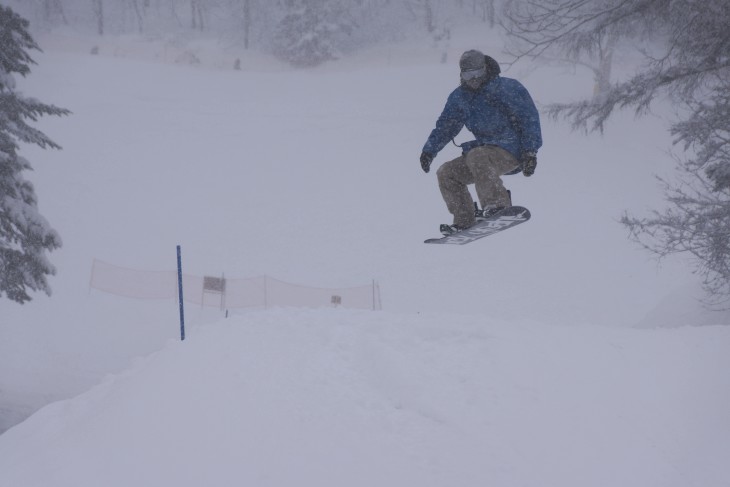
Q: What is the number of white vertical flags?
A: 0